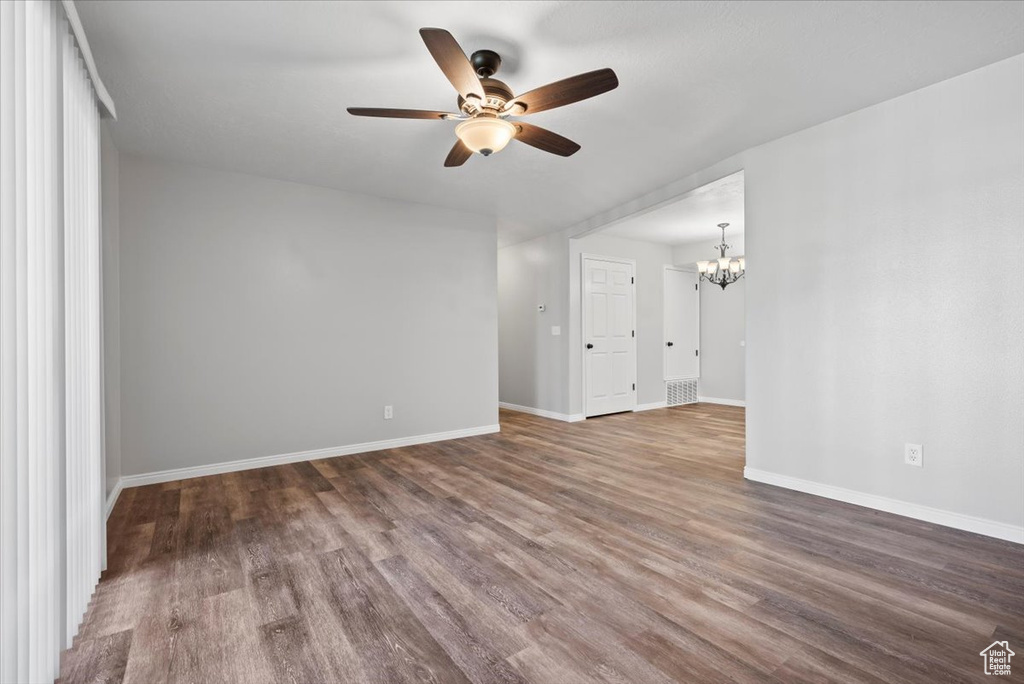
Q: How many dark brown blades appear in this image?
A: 5